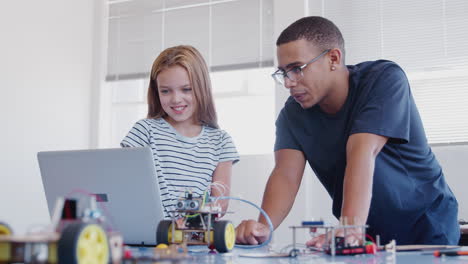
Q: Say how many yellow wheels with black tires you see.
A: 4